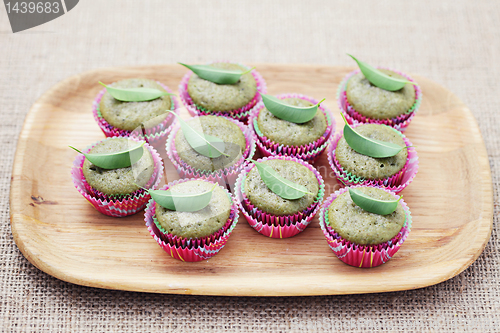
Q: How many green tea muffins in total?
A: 10